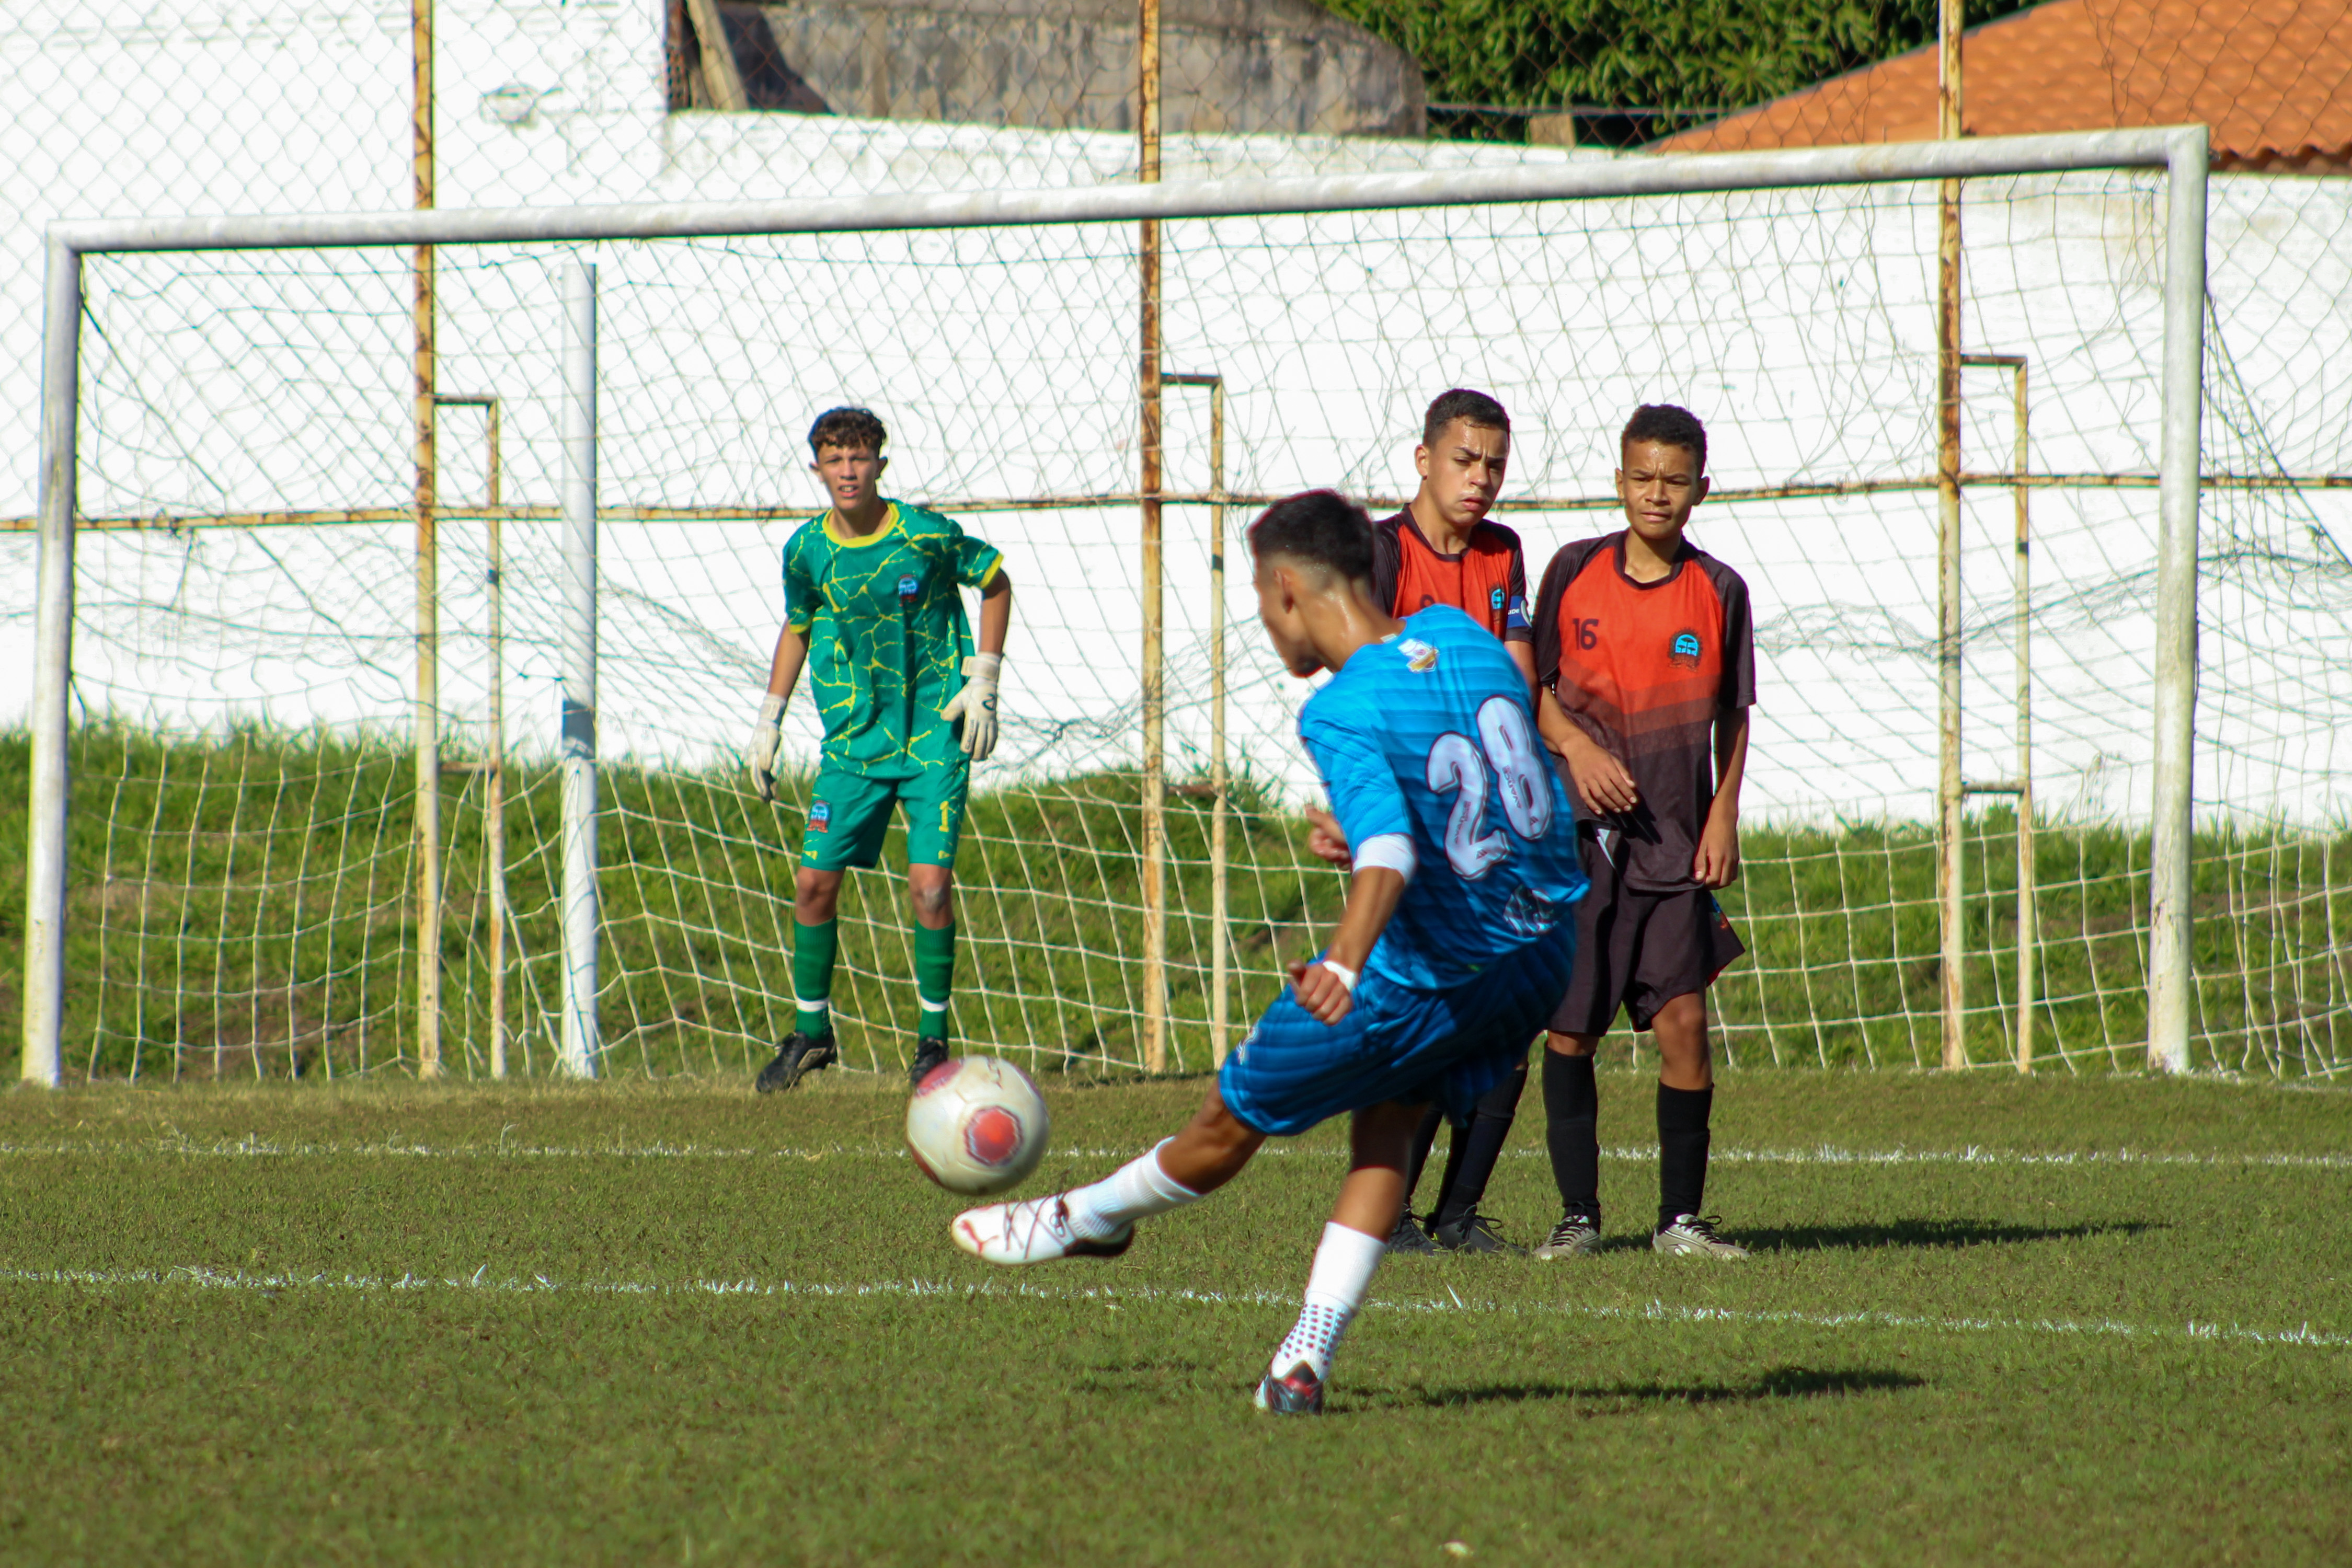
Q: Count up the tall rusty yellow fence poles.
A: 3